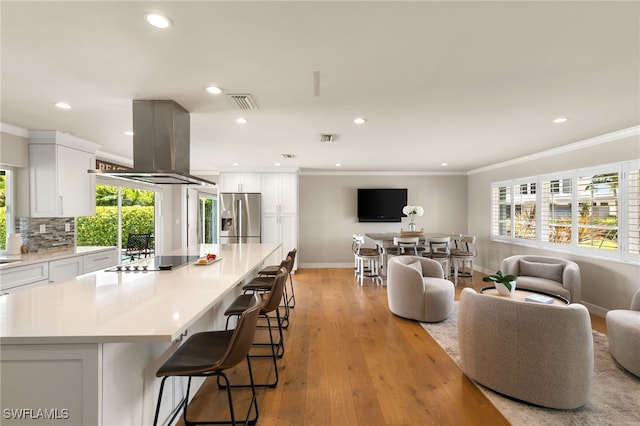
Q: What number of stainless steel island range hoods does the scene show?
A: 1